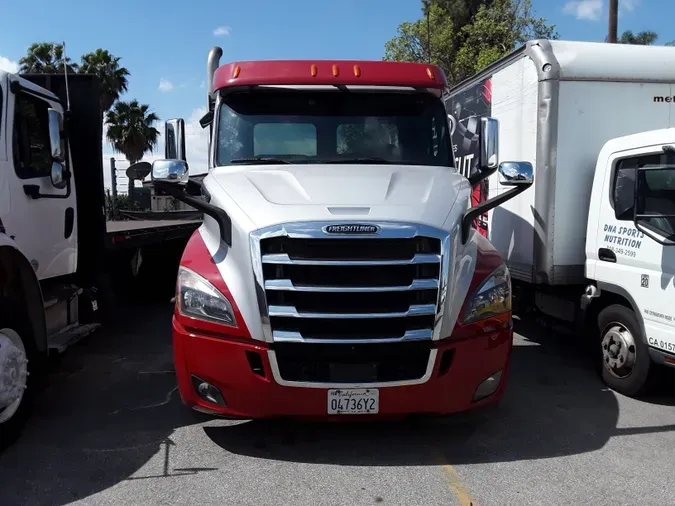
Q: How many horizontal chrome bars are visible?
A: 4